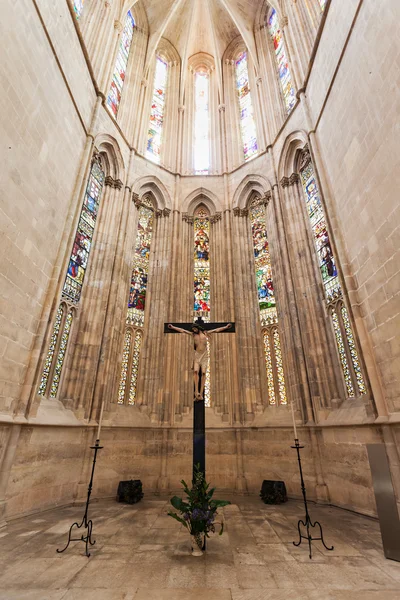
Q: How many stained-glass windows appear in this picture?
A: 12